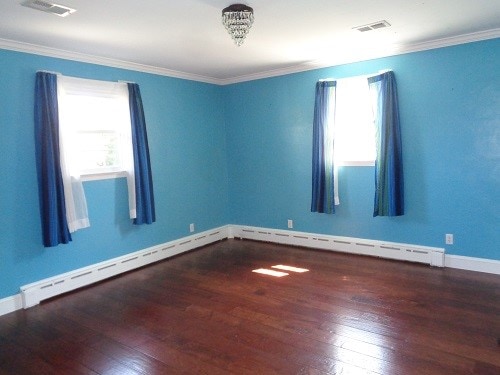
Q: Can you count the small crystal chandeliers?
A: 1